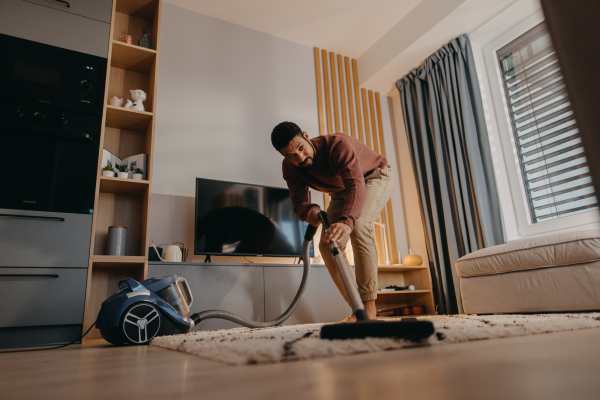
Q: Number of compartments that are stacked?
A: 5